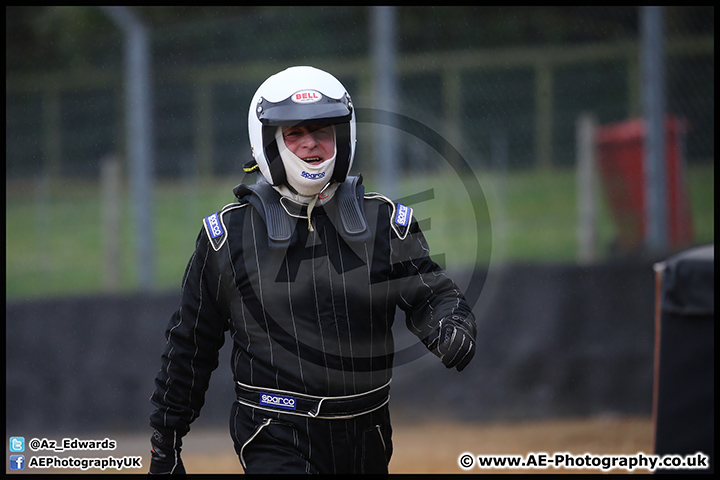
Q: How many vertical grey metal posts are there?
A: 3